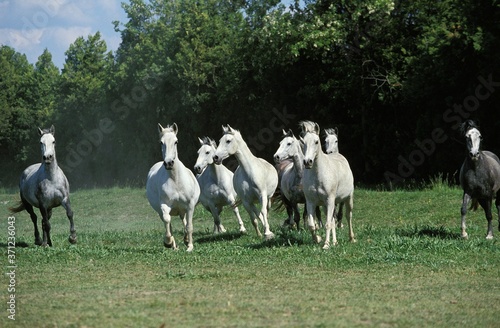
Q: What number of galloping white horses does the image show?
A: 7